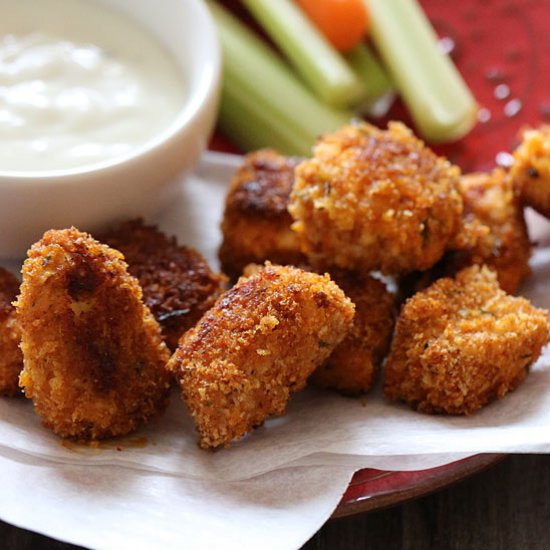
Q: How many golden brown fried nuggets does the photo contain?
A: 10